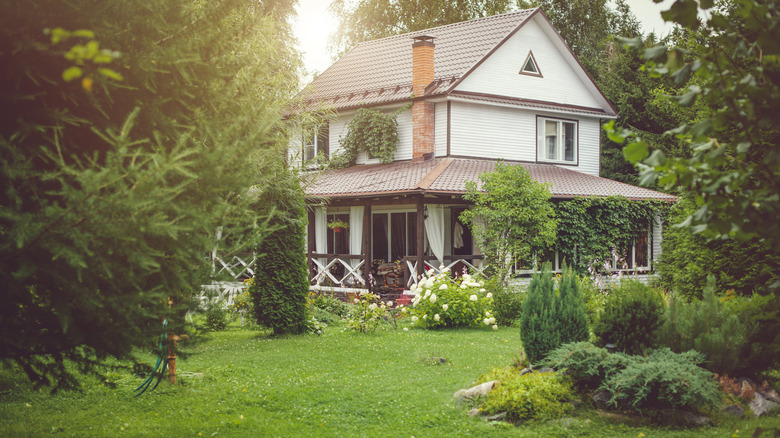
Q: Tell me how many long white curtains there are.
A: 3